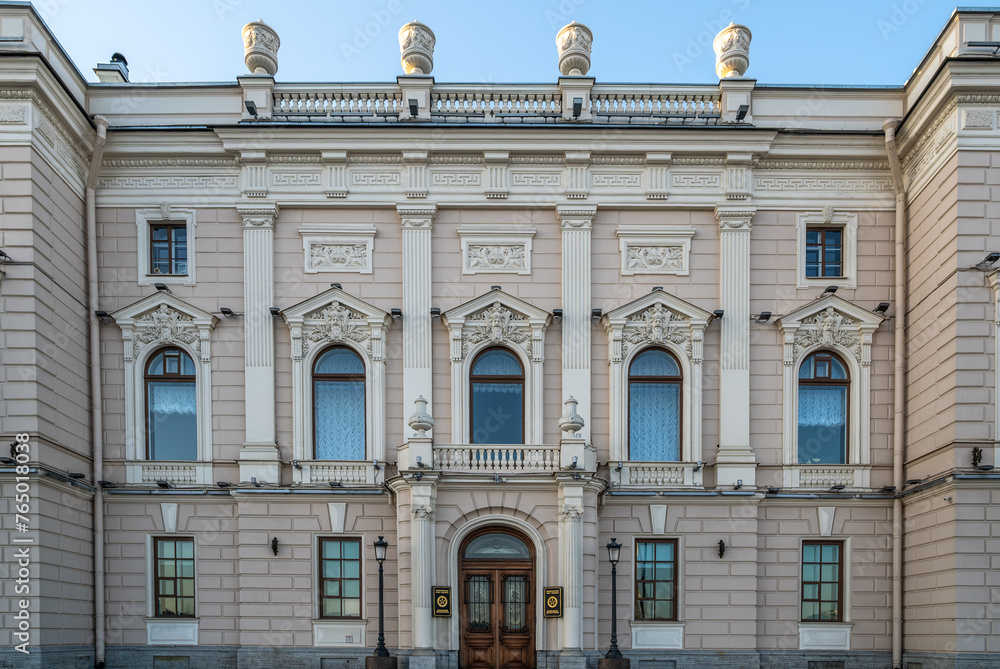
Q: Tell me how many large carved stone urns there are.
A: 4